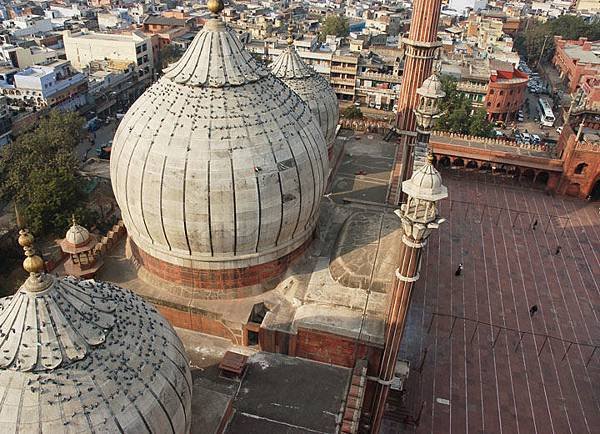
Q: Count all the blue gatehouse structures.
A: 0